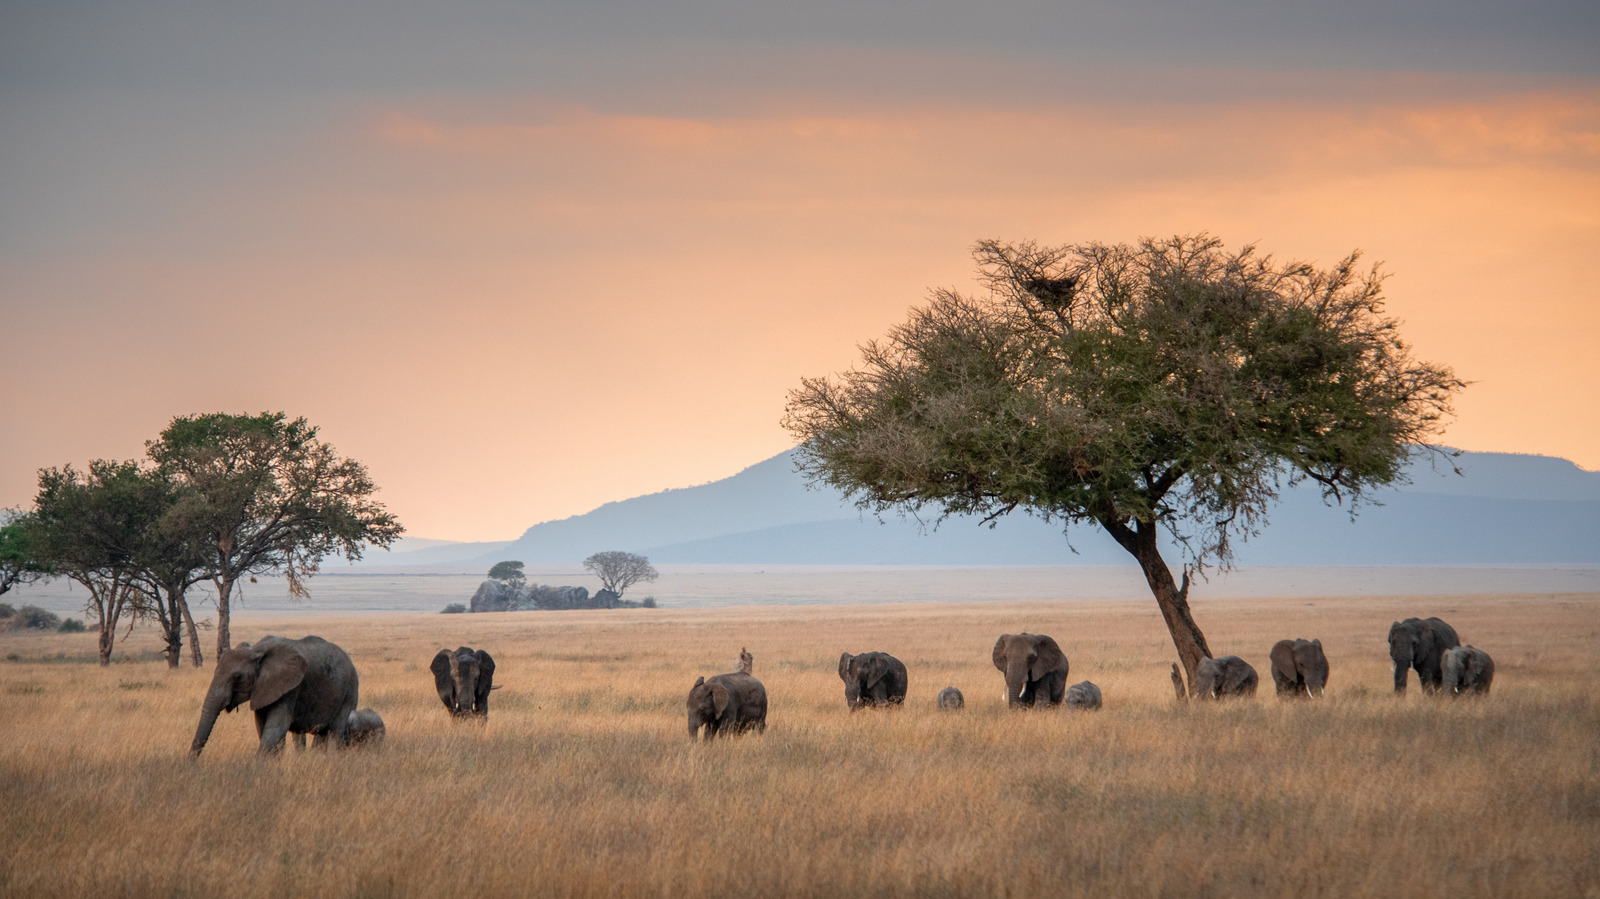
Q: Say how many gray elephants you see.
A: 12